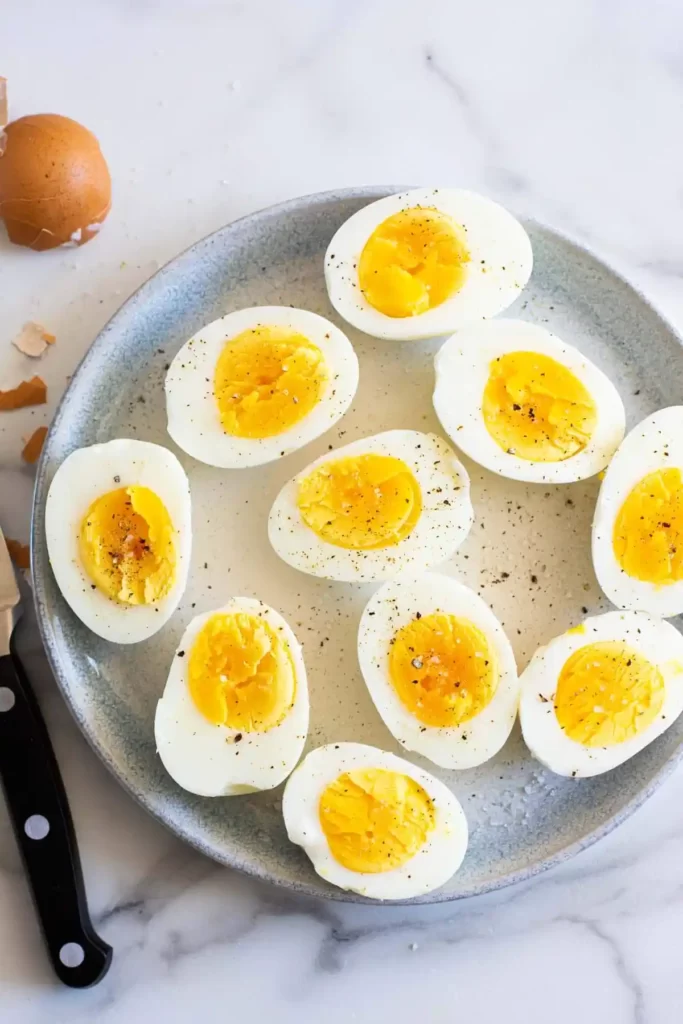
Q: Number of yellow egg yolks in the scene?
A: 10